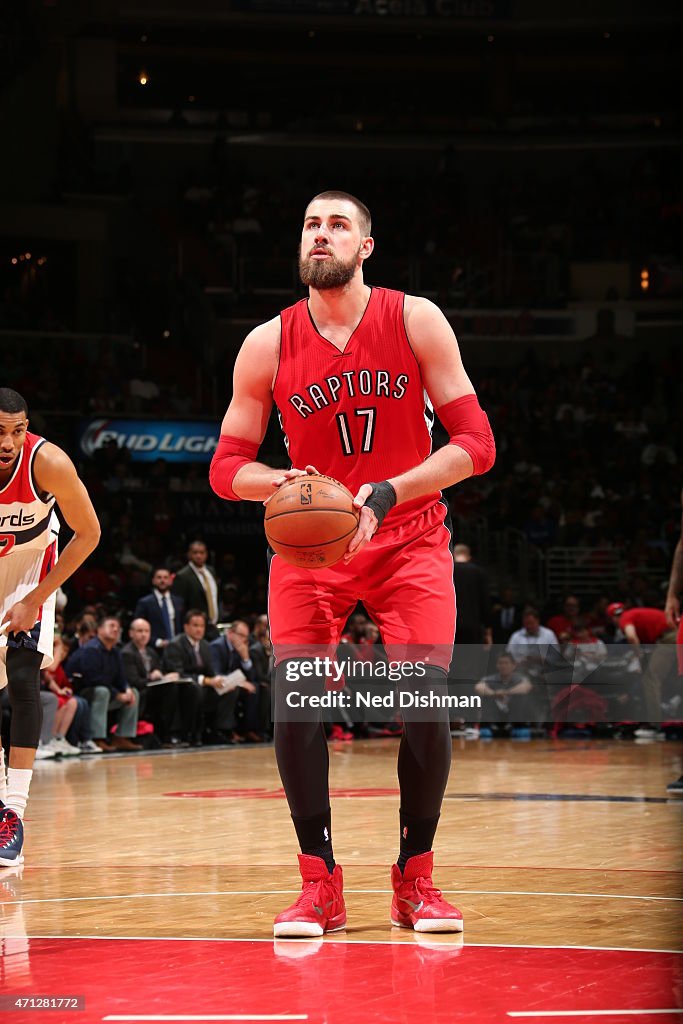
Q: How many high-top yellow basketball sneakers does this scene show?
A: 0